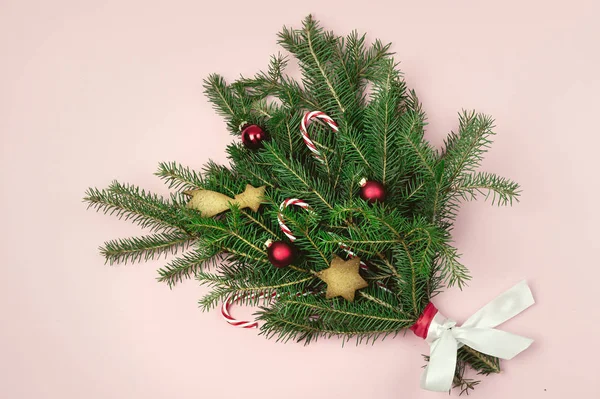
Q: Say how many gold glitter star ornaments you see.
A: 2